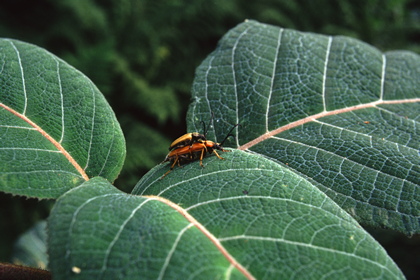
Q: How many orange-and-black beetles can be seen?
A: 2